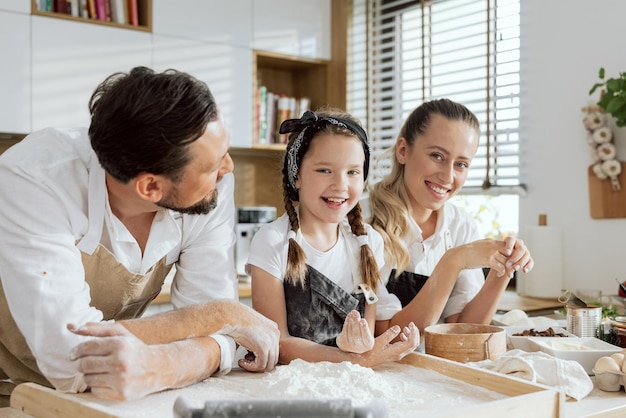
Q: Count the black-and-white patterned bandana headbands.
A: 1